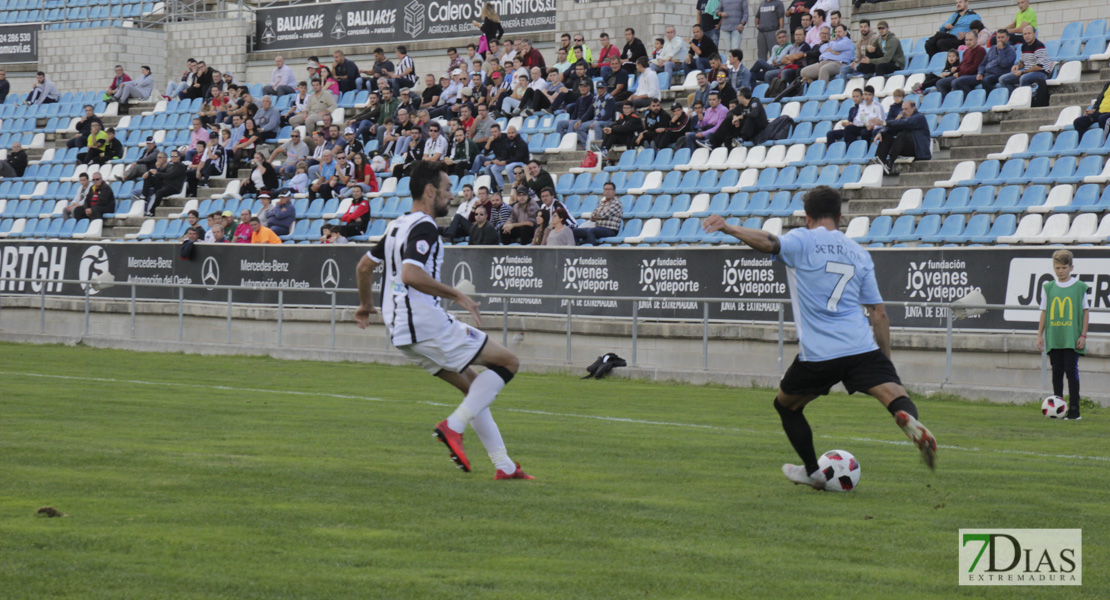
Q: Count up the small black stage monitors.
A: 0